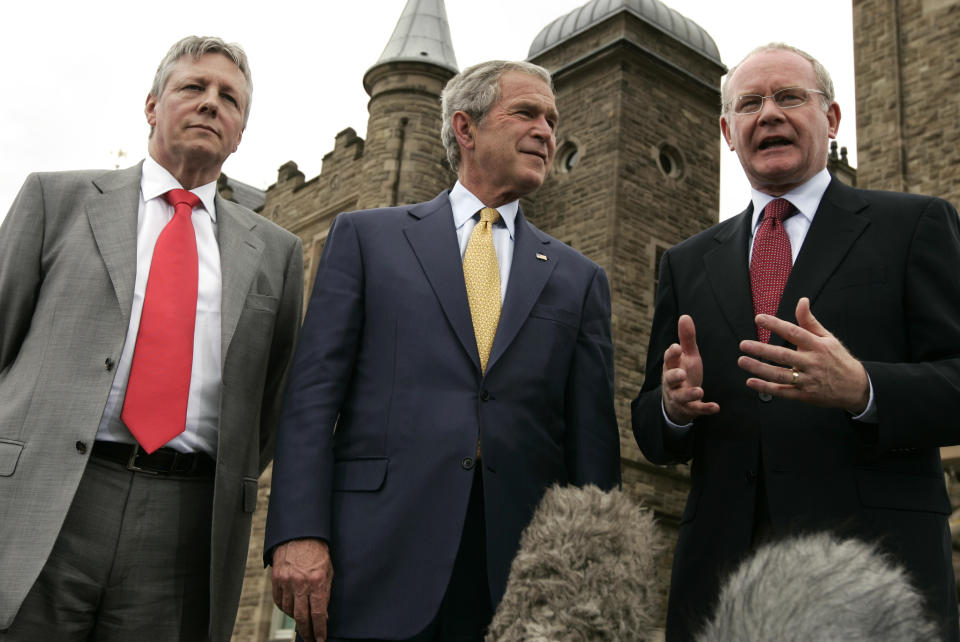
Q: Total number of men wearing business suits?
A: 3